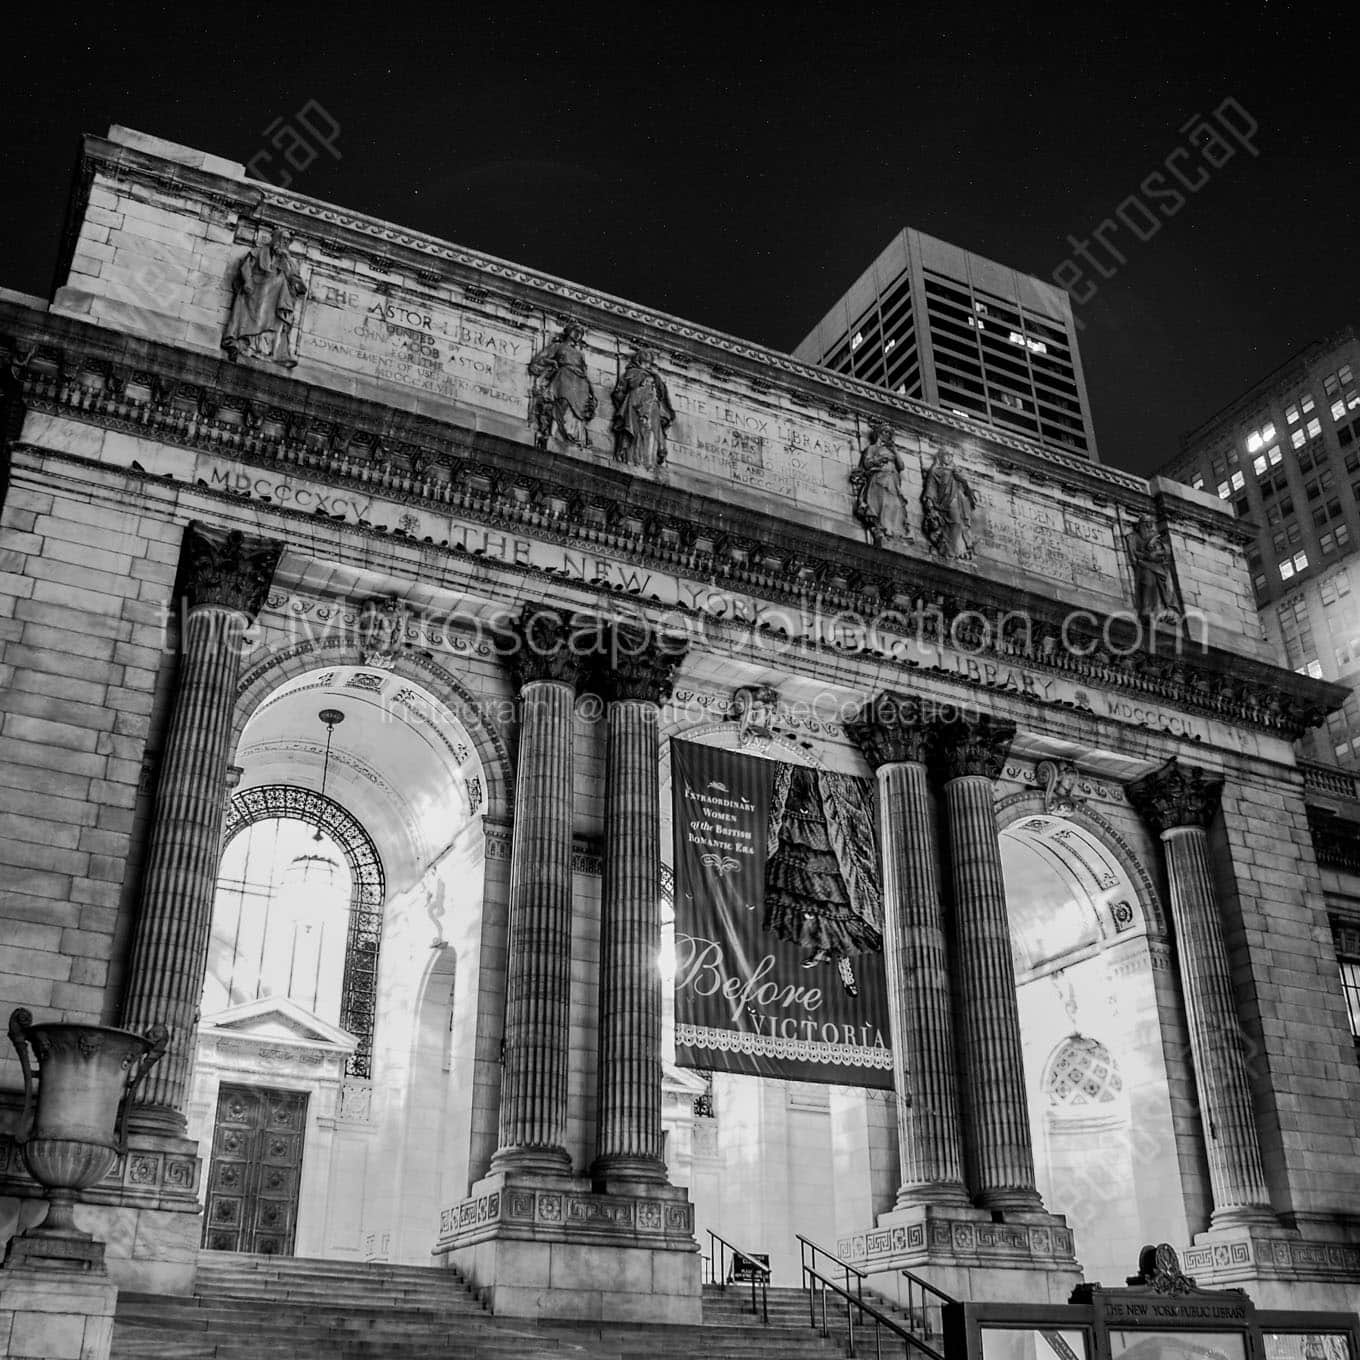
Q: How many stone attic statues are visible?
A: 6